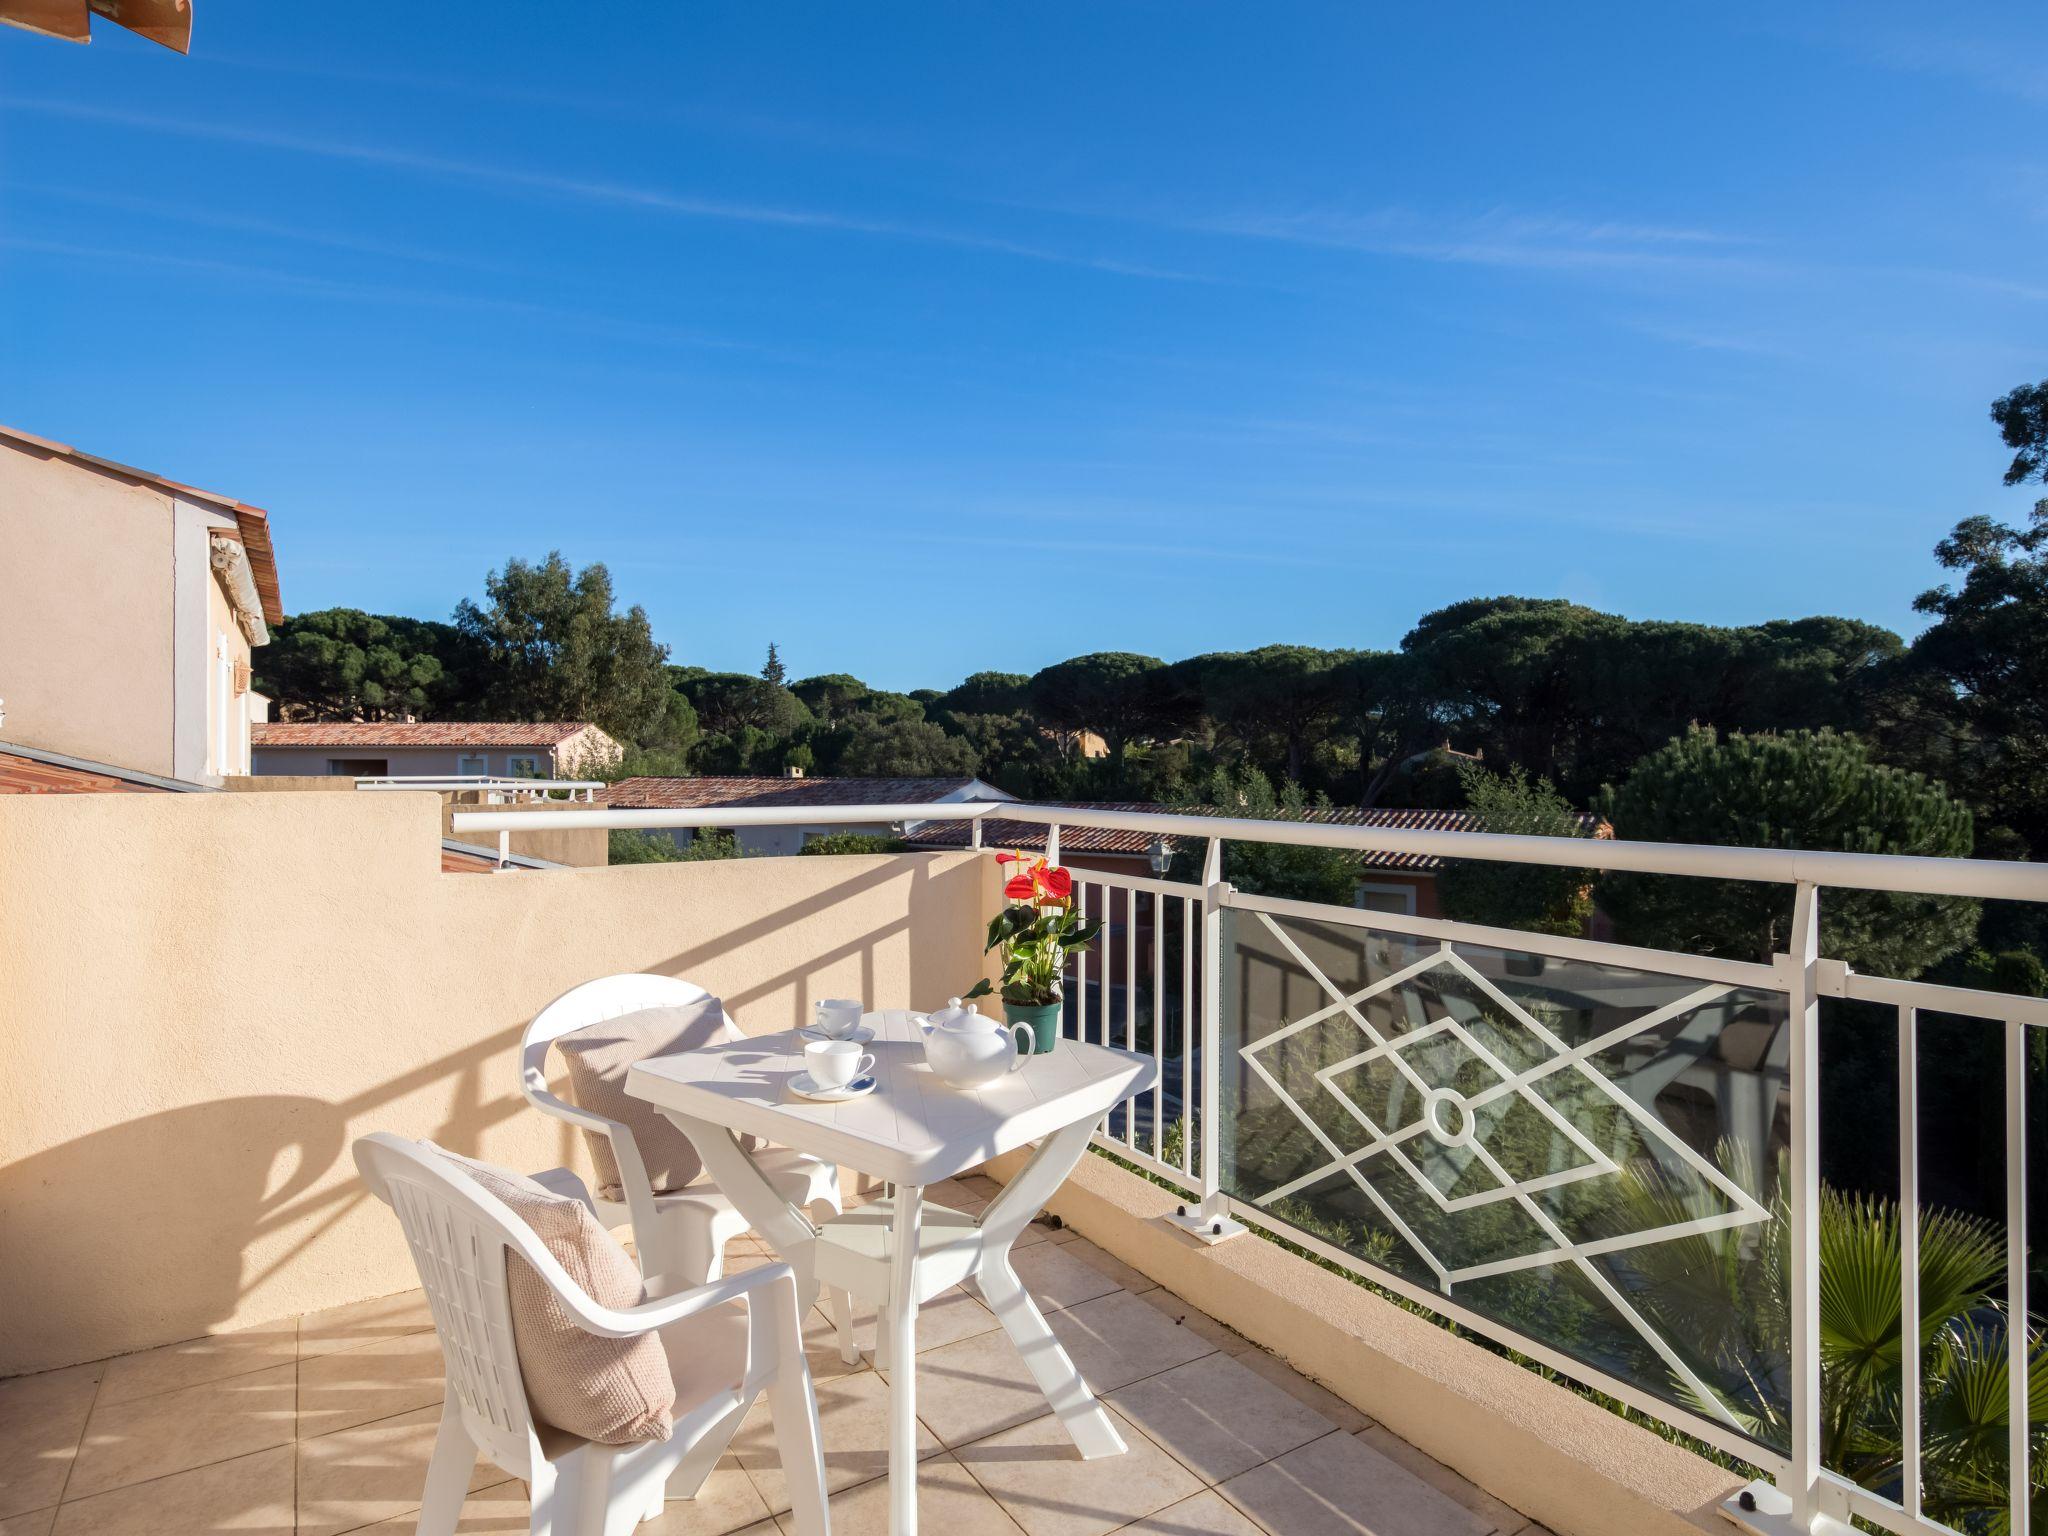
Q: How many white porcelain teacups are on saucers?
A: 2